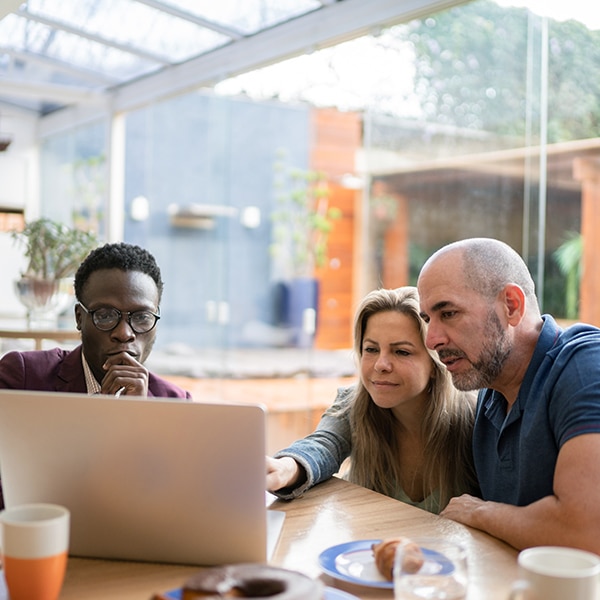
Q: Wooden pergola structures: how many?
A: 1